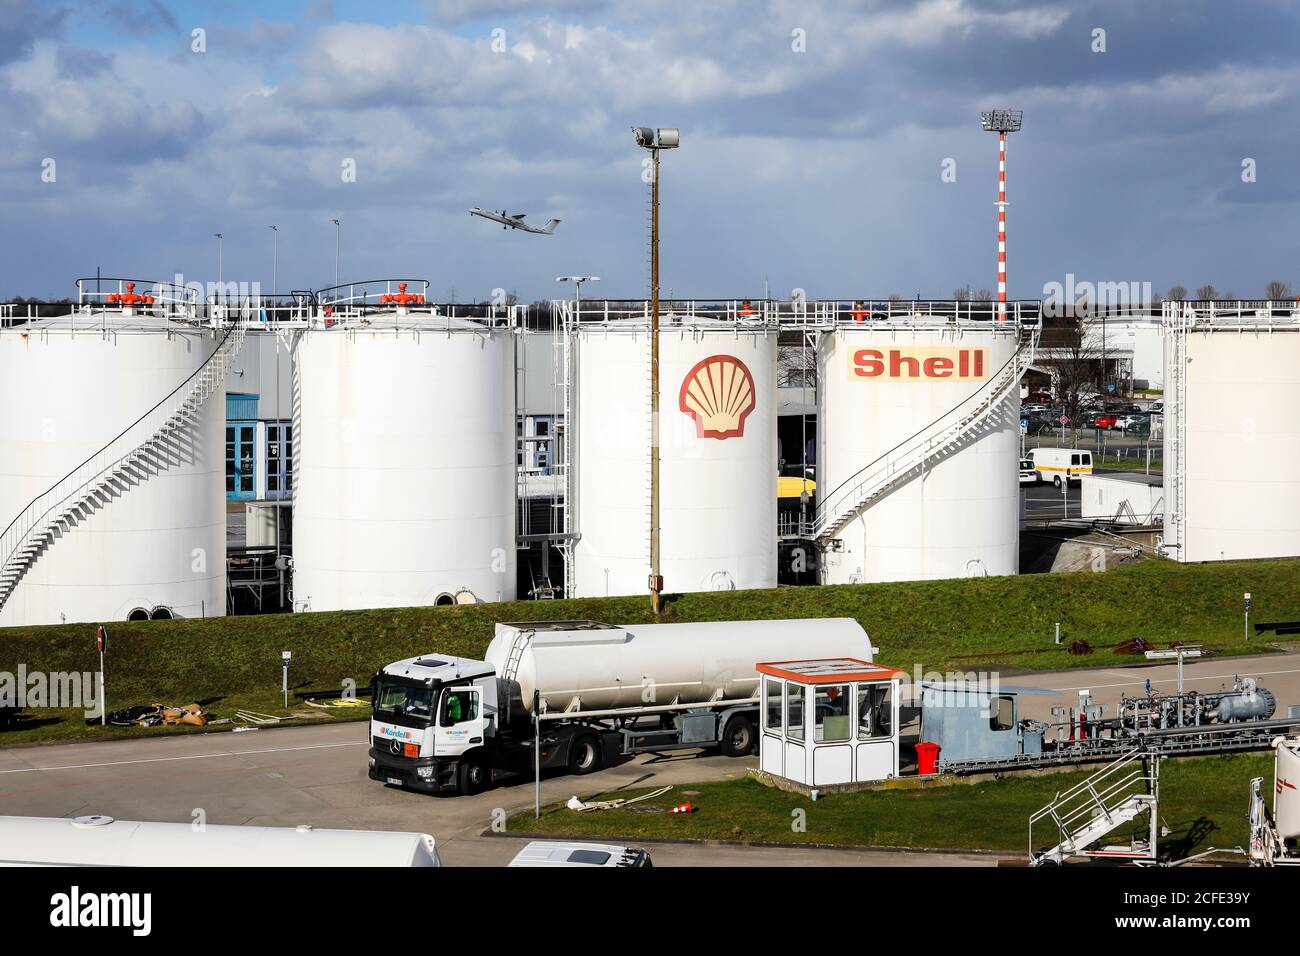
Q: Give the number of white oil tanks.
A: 5